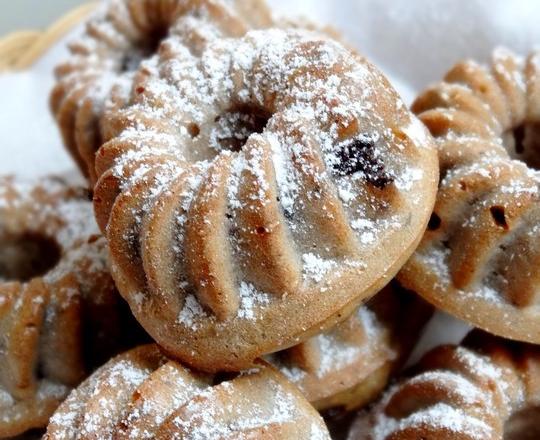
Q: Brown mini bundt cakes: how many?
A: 7